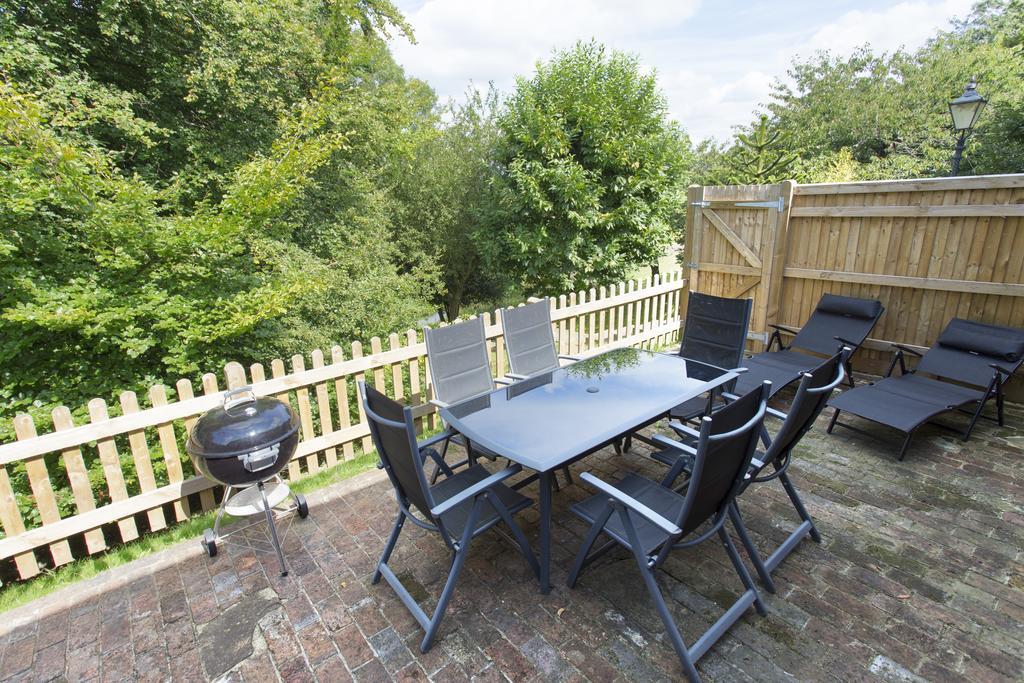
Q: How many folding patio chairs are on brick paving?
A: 6